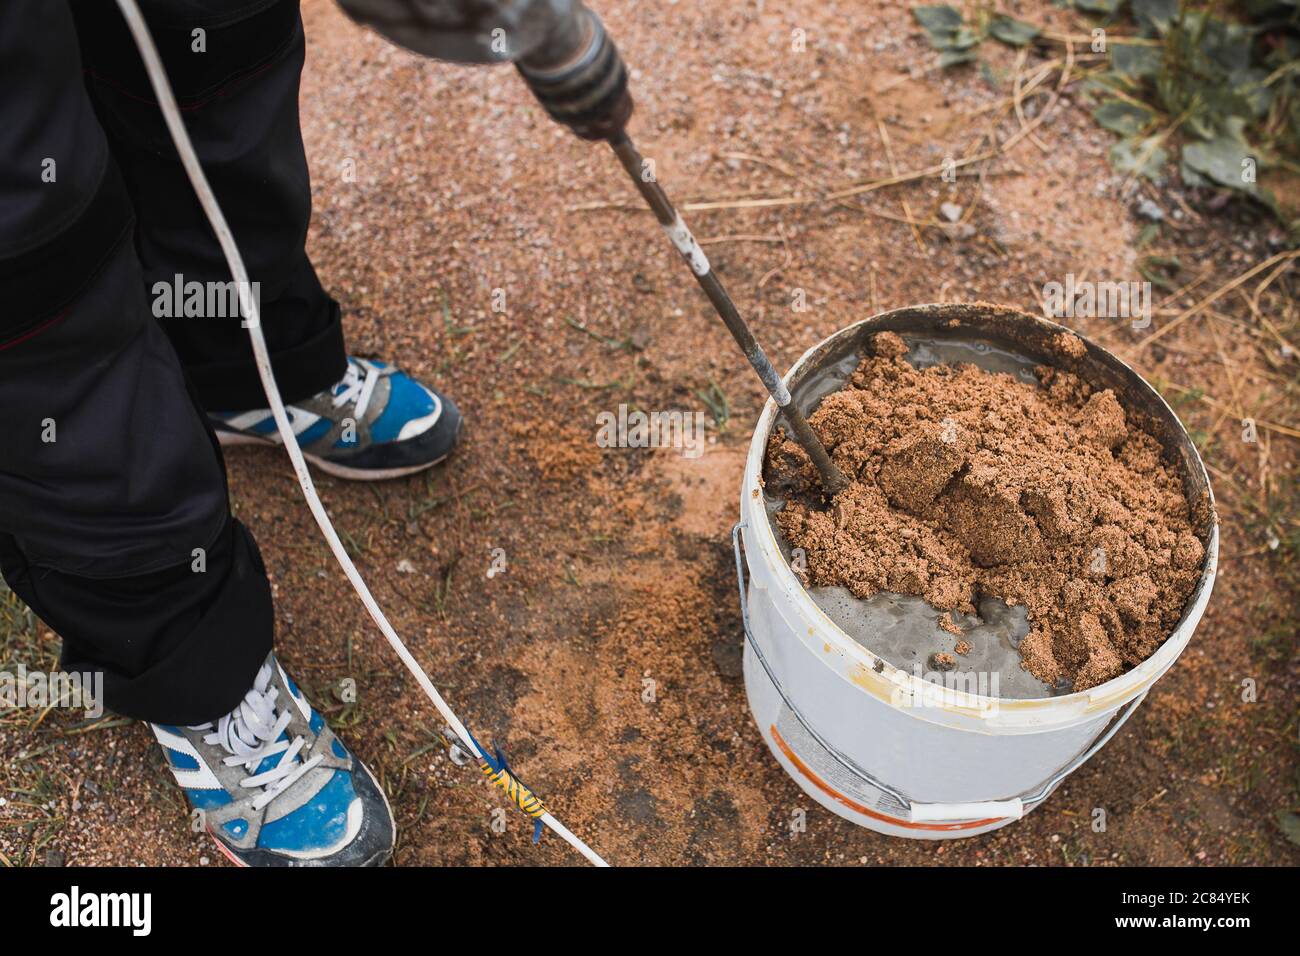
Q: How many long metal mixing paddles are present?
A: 1